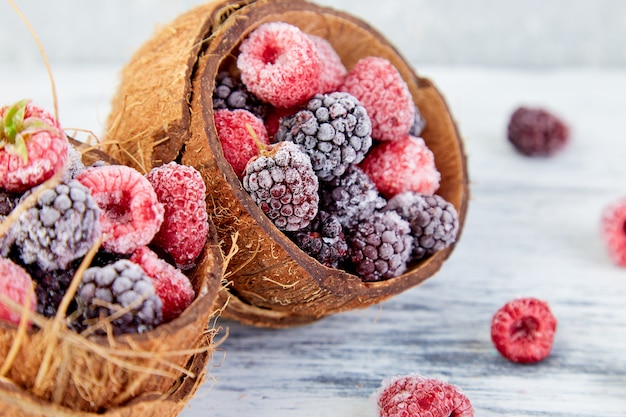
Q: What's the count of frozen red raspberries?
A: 13